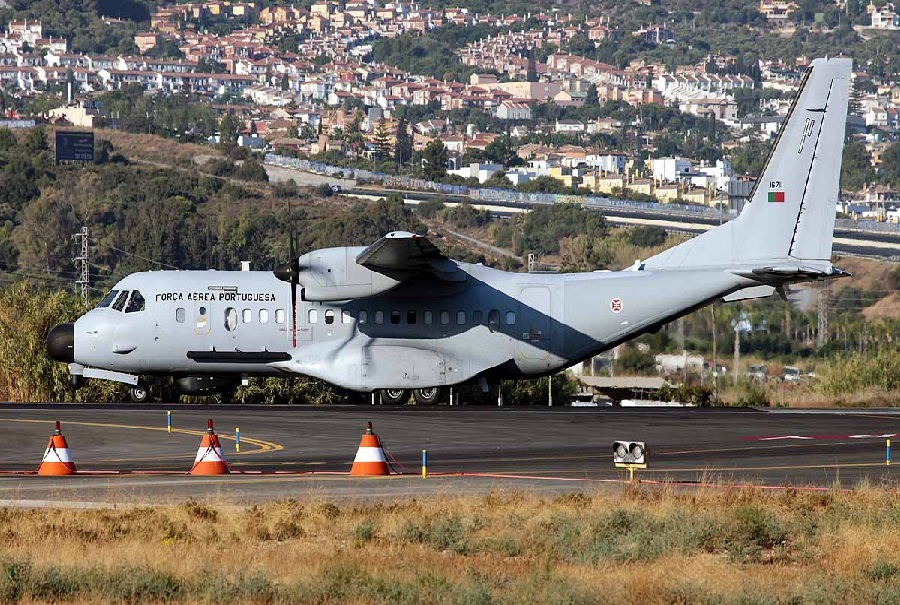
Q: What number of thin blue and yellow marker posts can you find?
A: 4